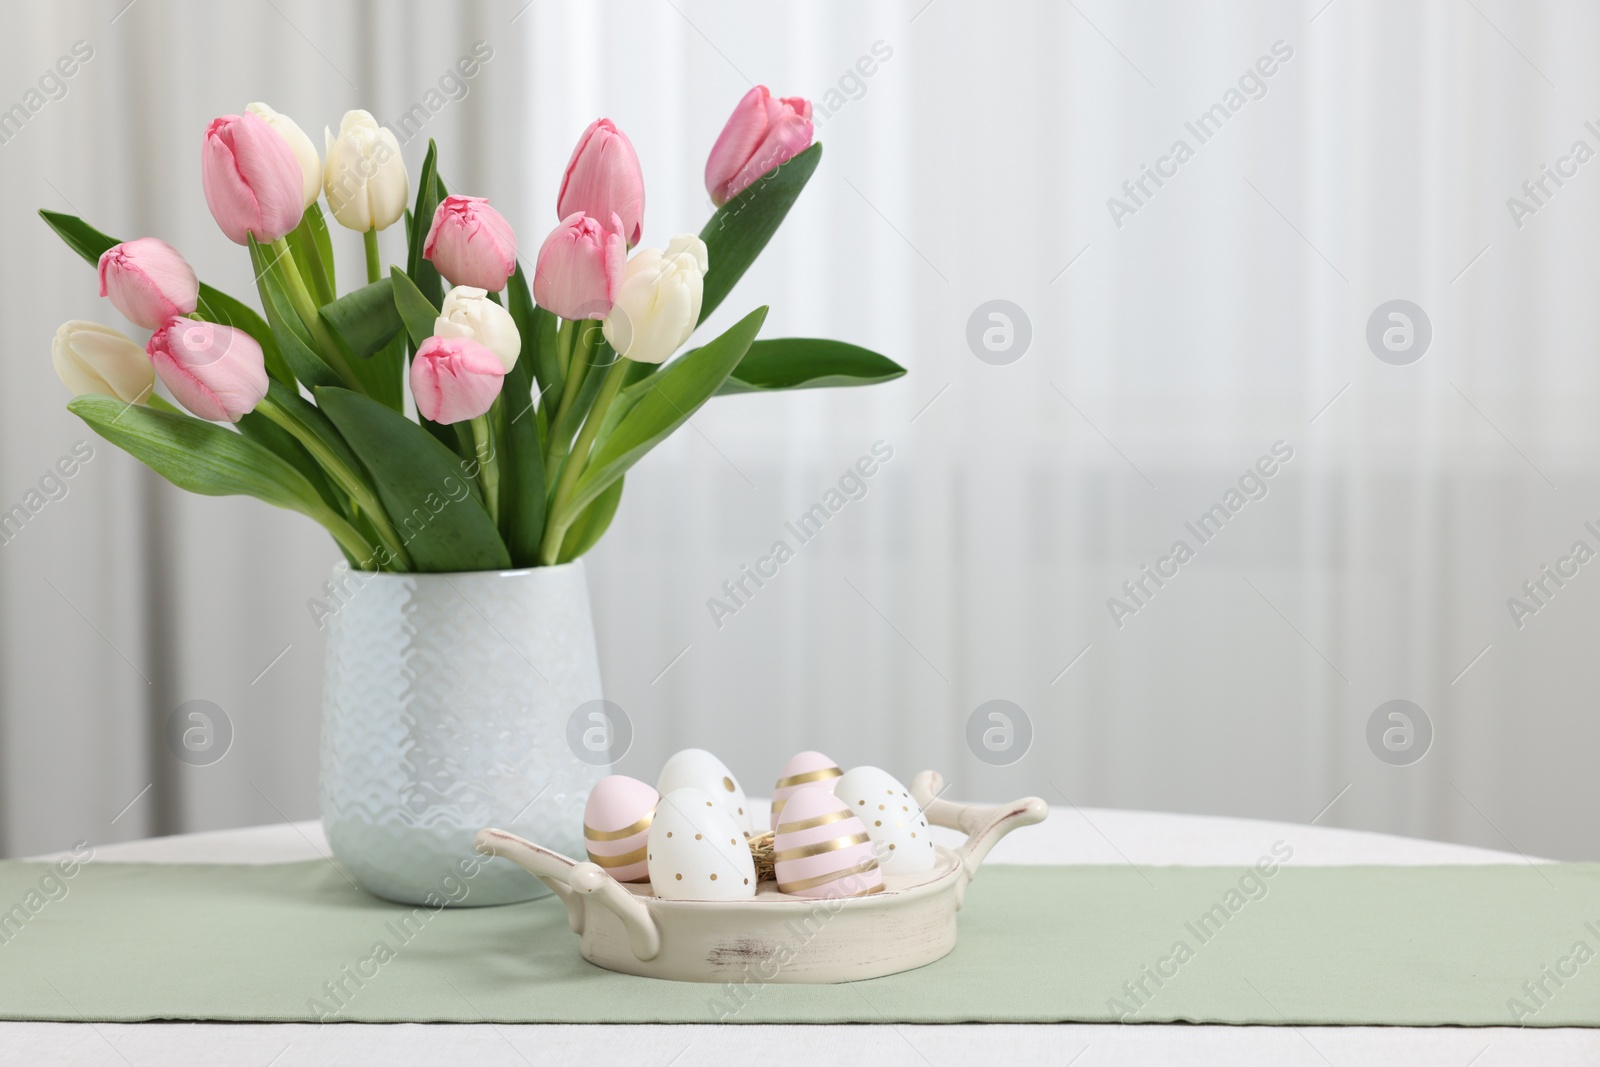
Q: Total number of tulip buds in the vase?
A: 13